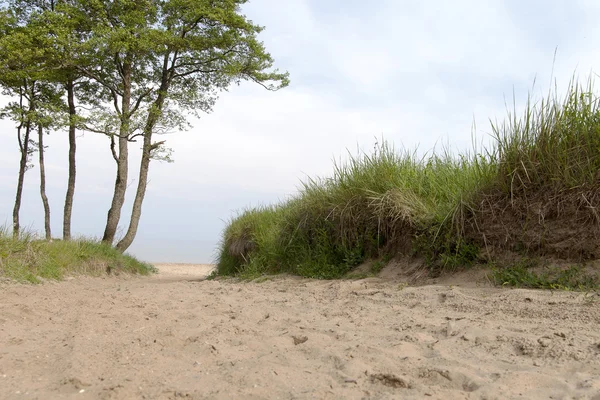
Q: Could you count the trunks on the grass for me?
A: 5